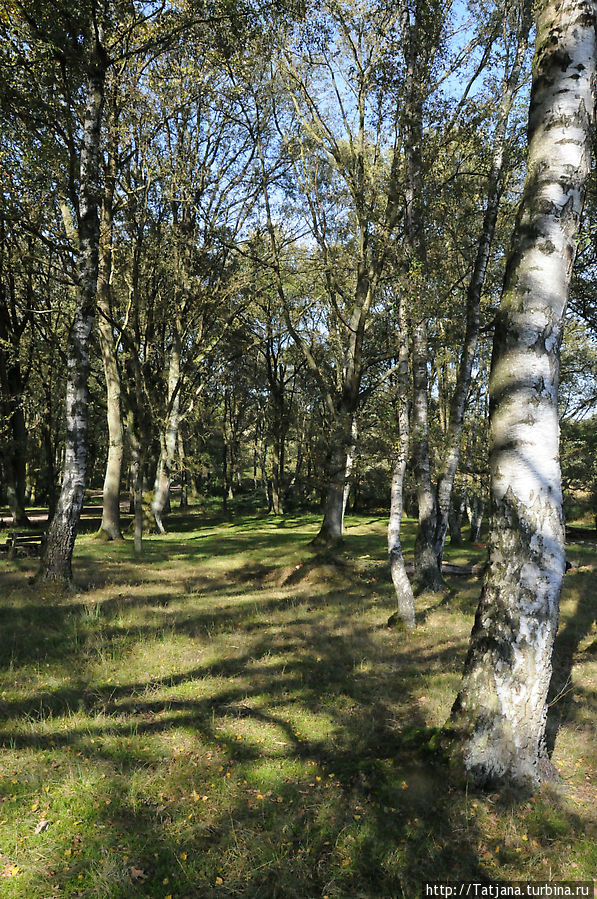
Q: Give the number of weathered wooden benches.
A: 1